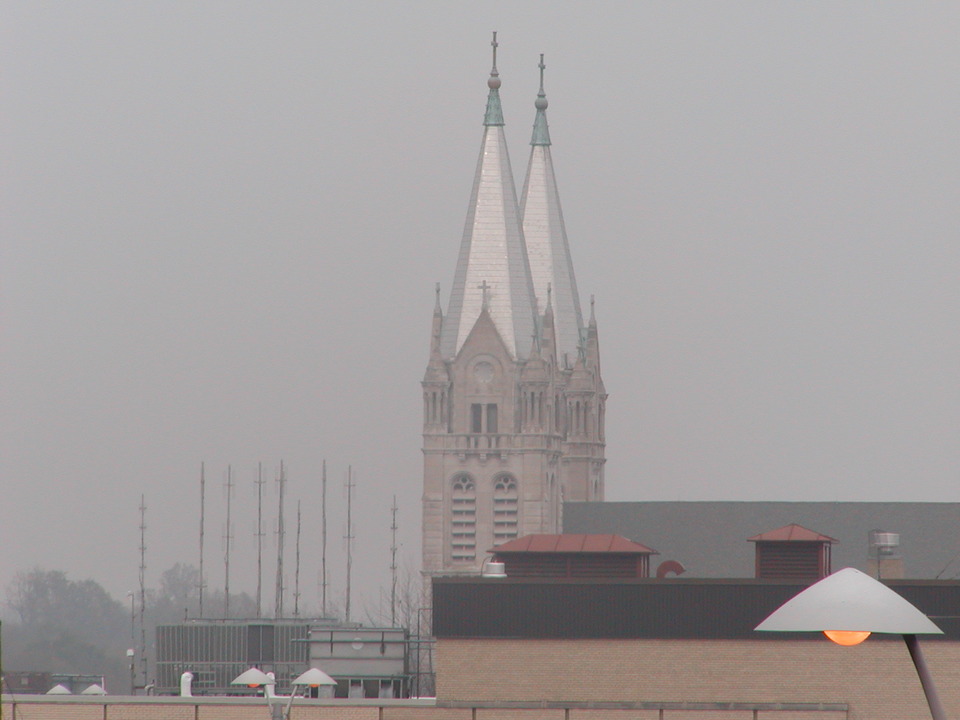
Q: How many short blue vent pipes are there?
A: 0